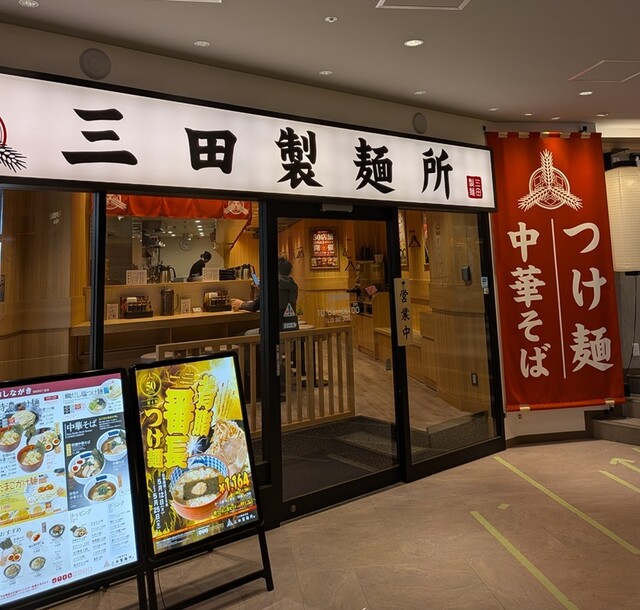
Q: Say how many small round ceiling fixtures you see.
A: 11